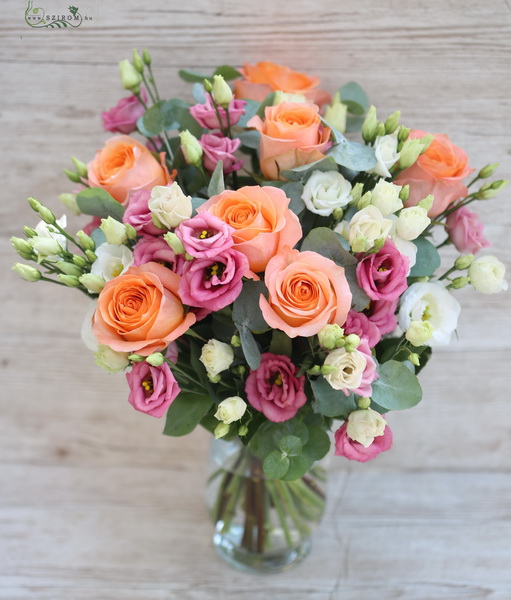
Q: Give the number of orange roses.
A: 7